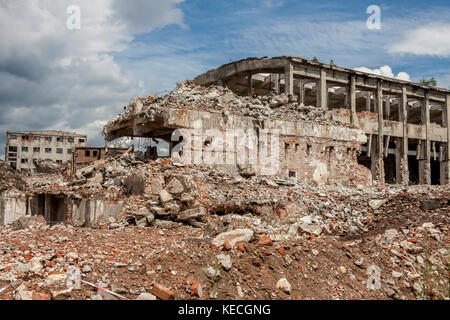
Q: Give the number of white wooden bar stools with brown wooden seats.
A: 0